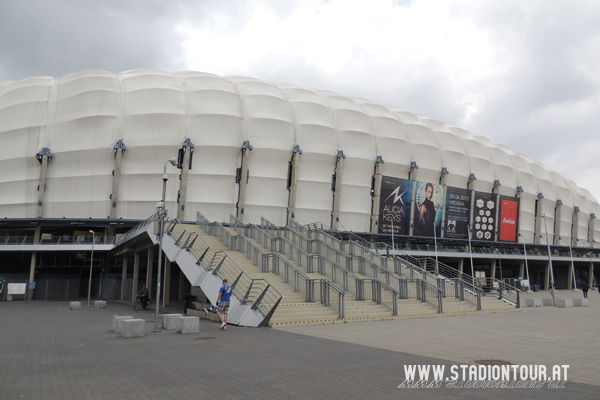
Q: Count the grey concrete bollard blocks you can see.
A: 10